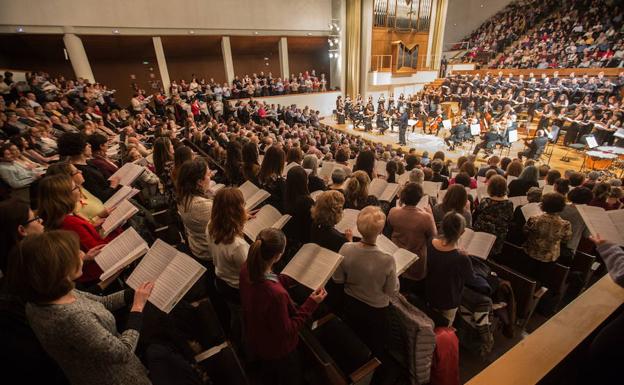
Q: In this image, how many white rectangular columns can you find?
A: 3